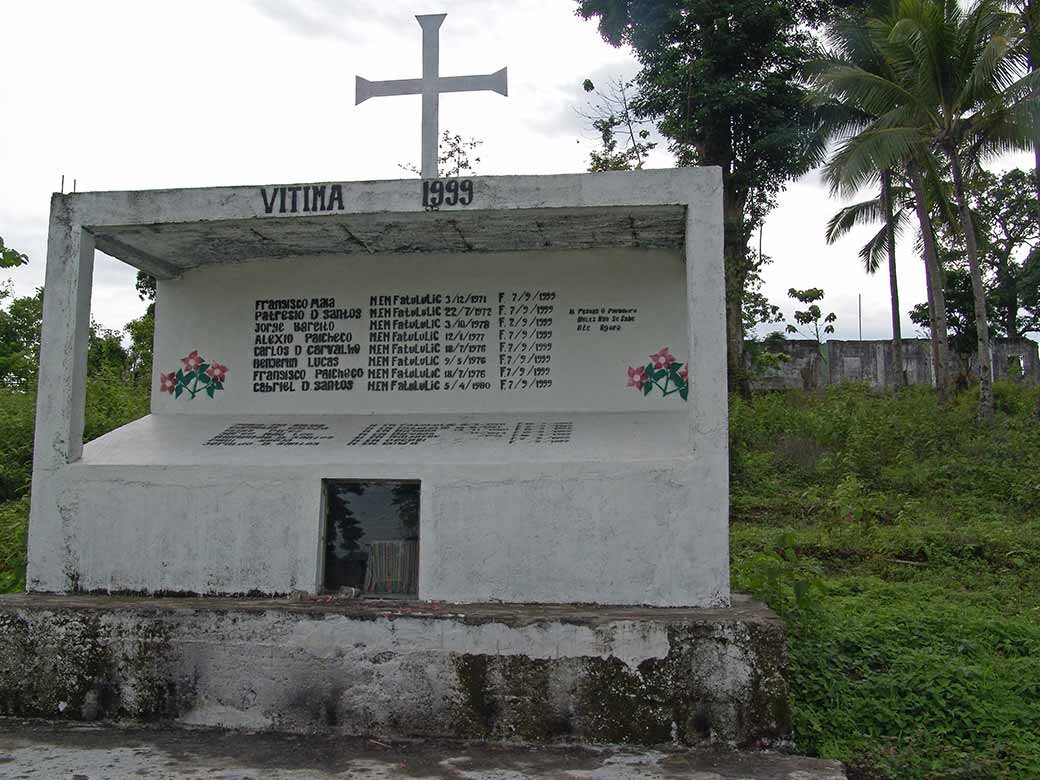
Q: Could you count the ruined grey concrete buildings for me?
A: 1